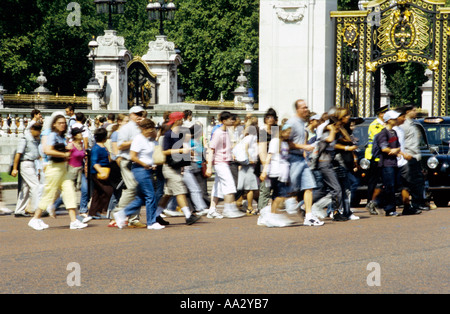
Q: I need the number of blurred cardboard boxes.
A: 0